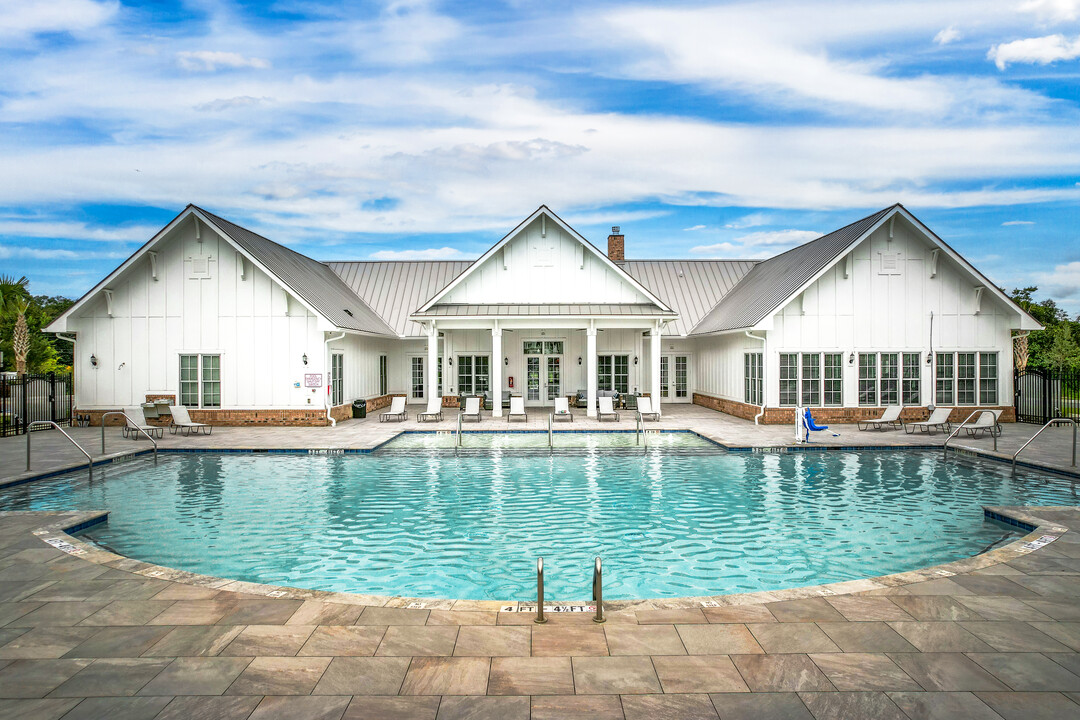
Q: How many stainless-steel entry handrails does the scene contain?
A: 9